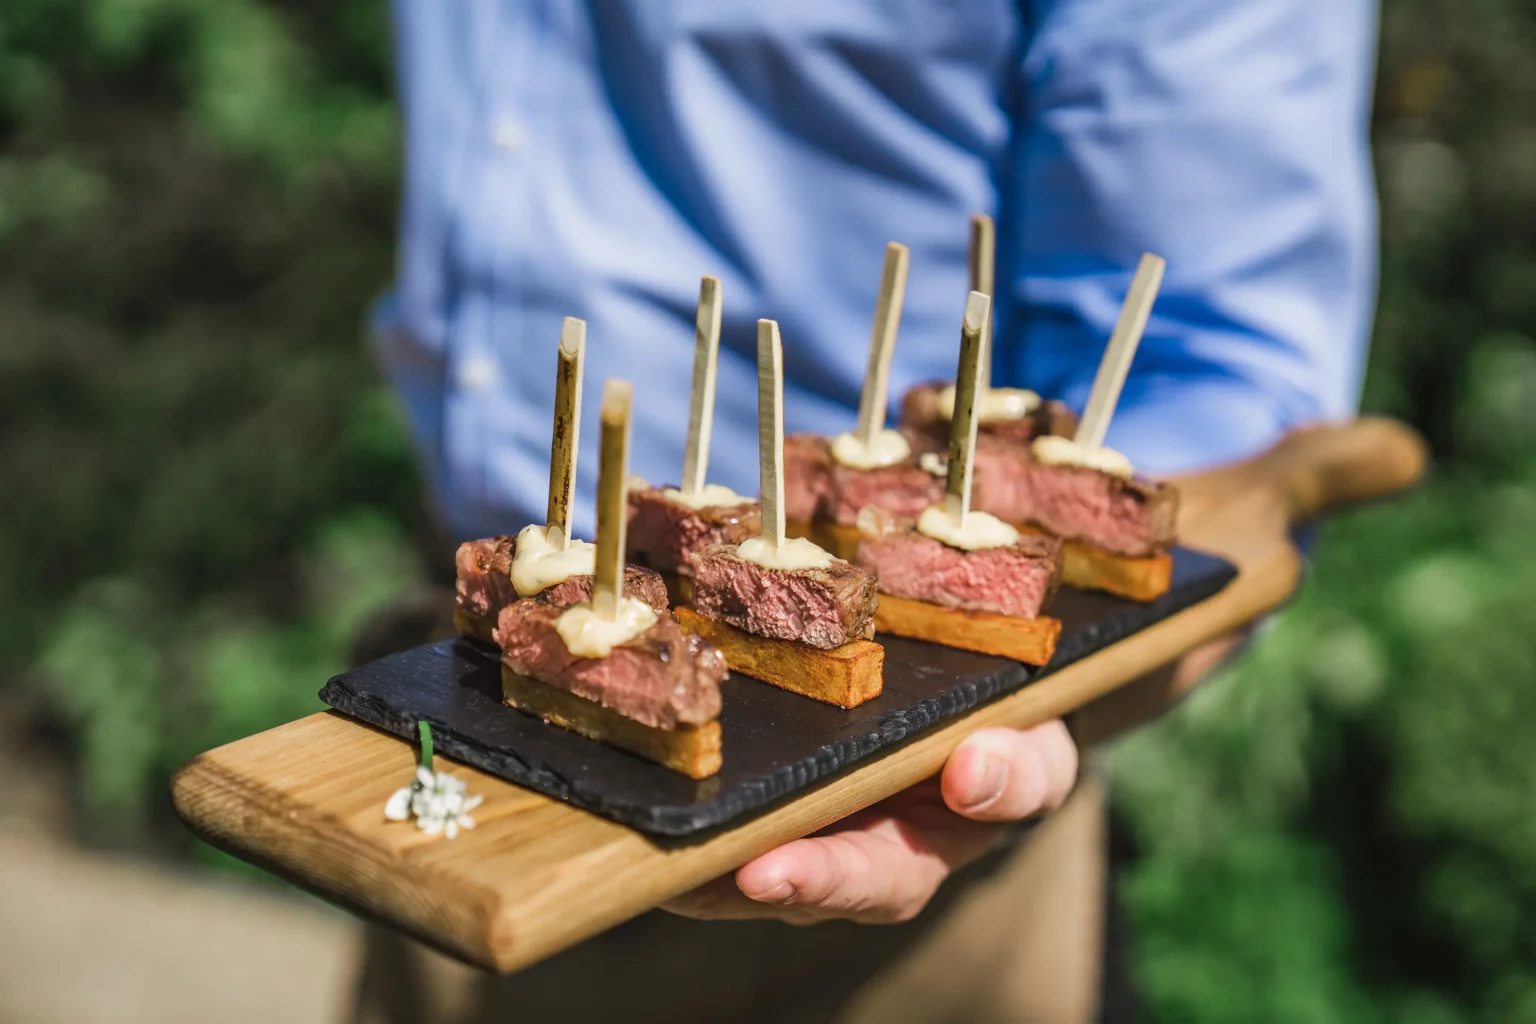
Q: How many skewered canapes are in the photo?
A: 8